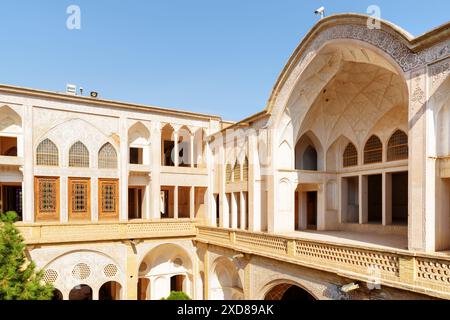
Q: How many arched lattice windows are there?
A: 9